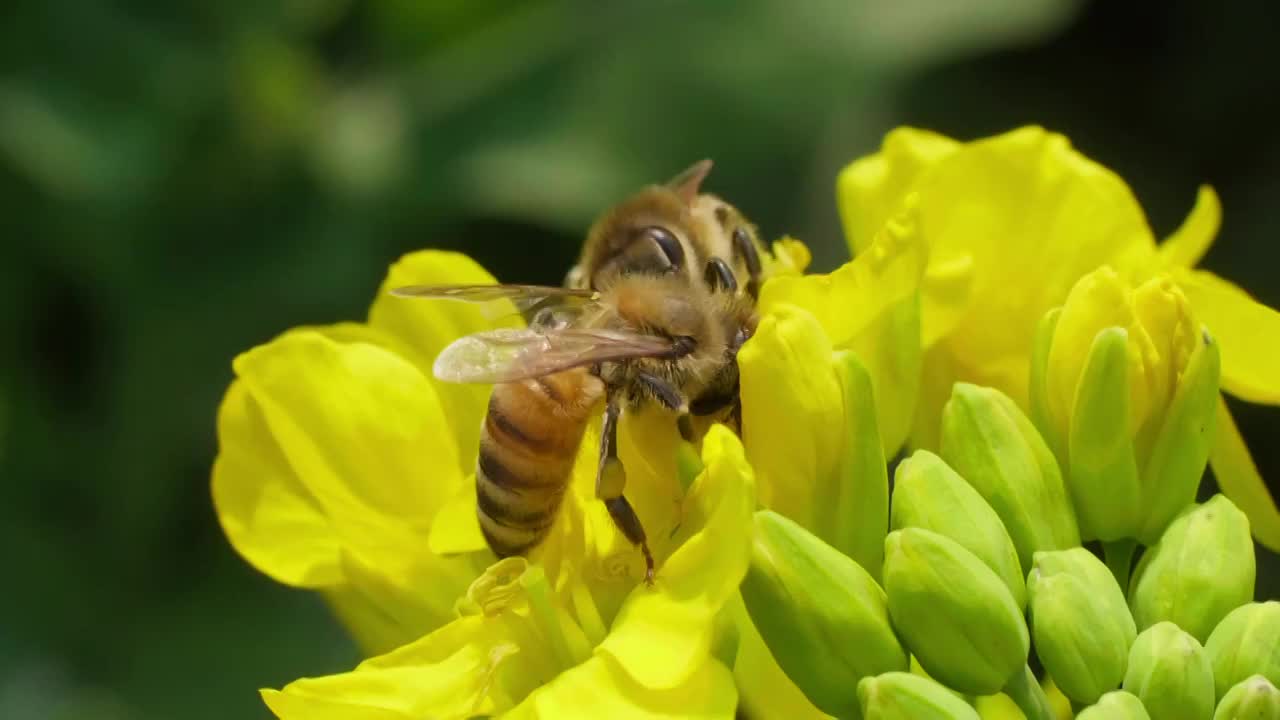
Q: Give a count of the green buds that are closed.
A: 11